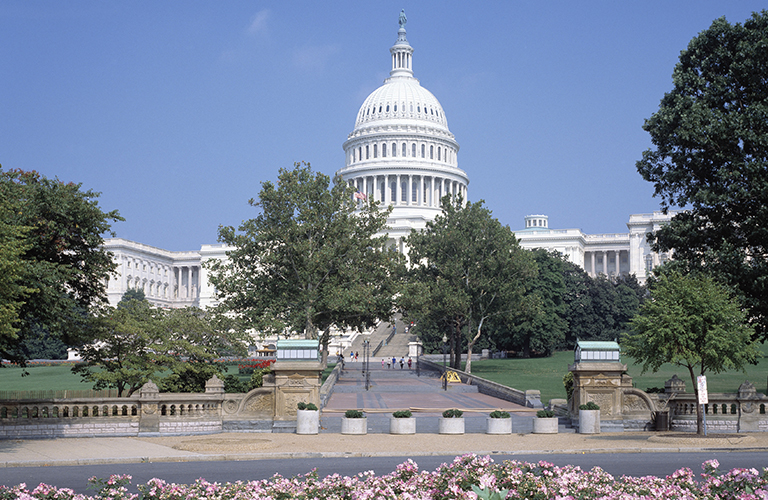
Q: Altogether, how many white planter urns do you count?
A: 7